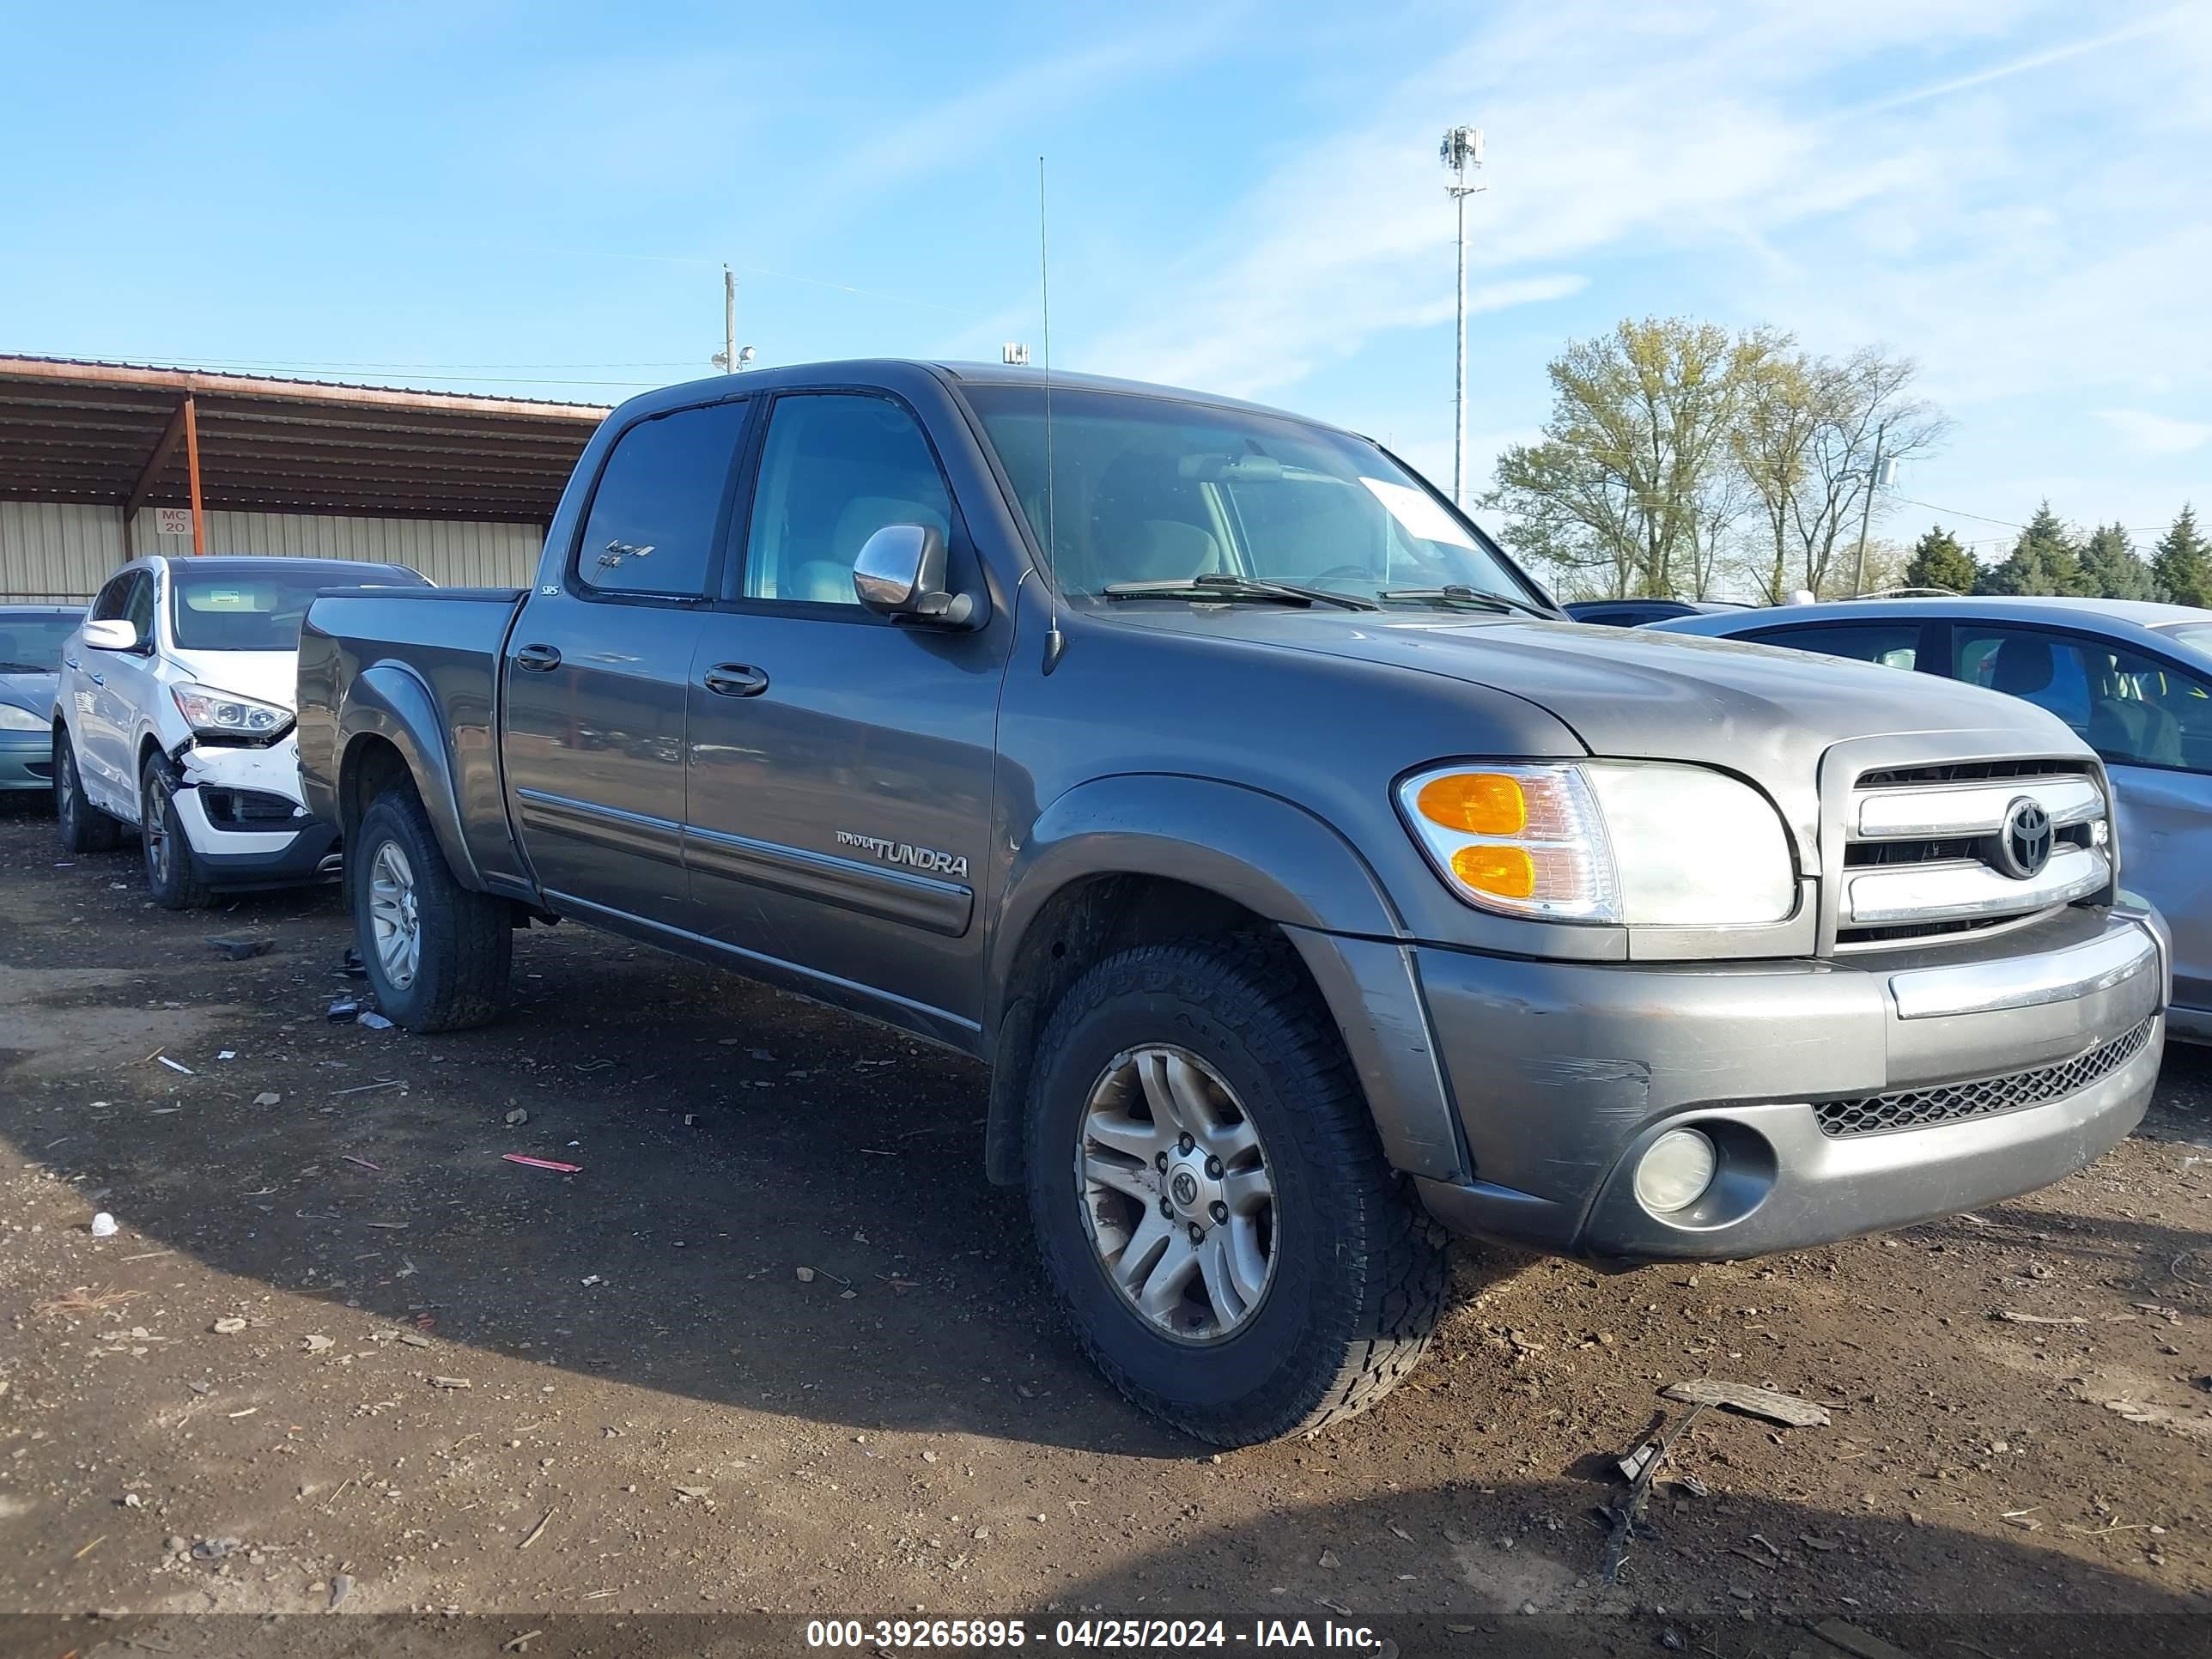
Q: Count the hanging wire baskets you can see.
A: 0